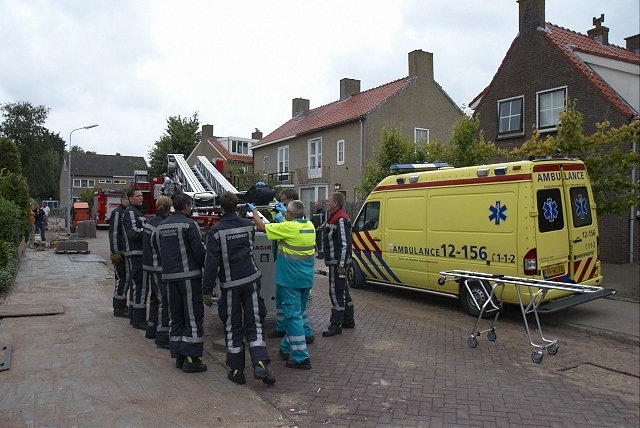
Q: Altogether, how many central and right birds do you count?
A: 0